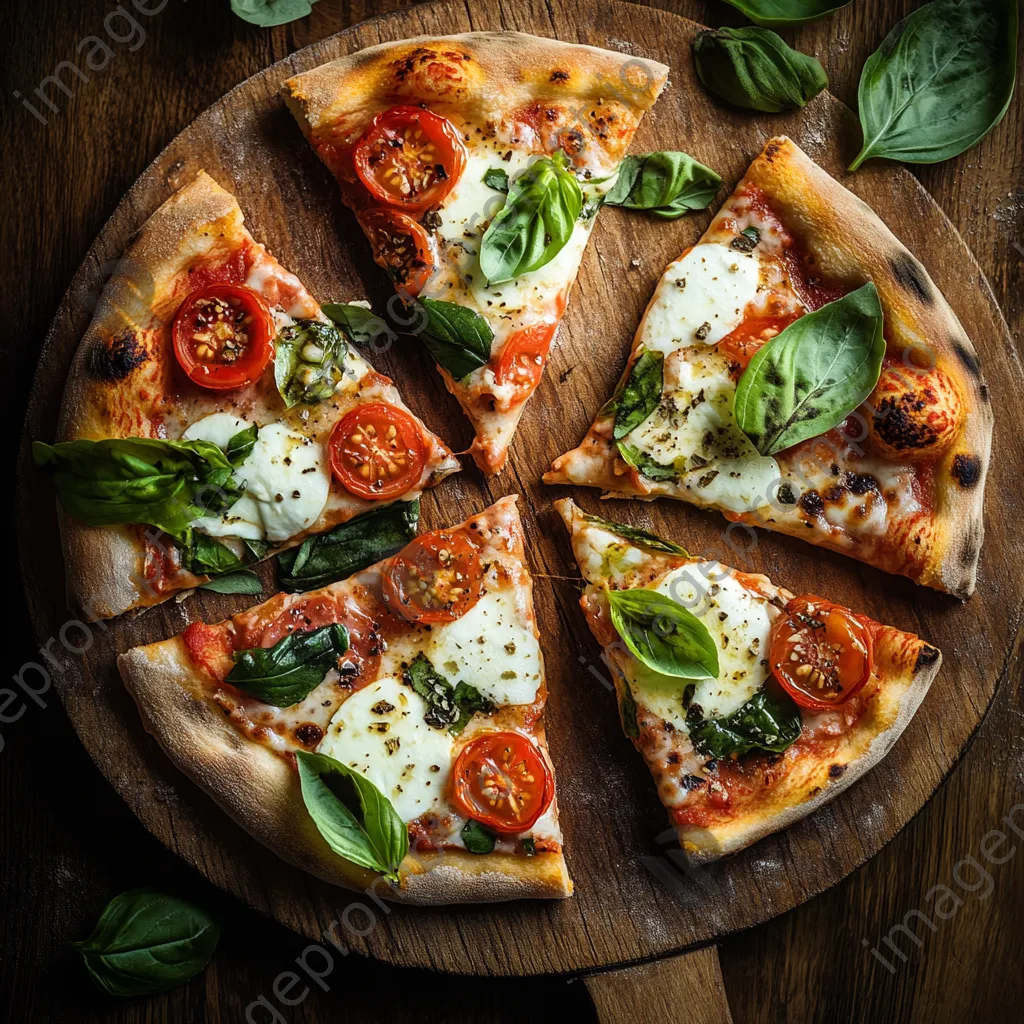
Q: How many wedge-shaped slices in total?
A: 5